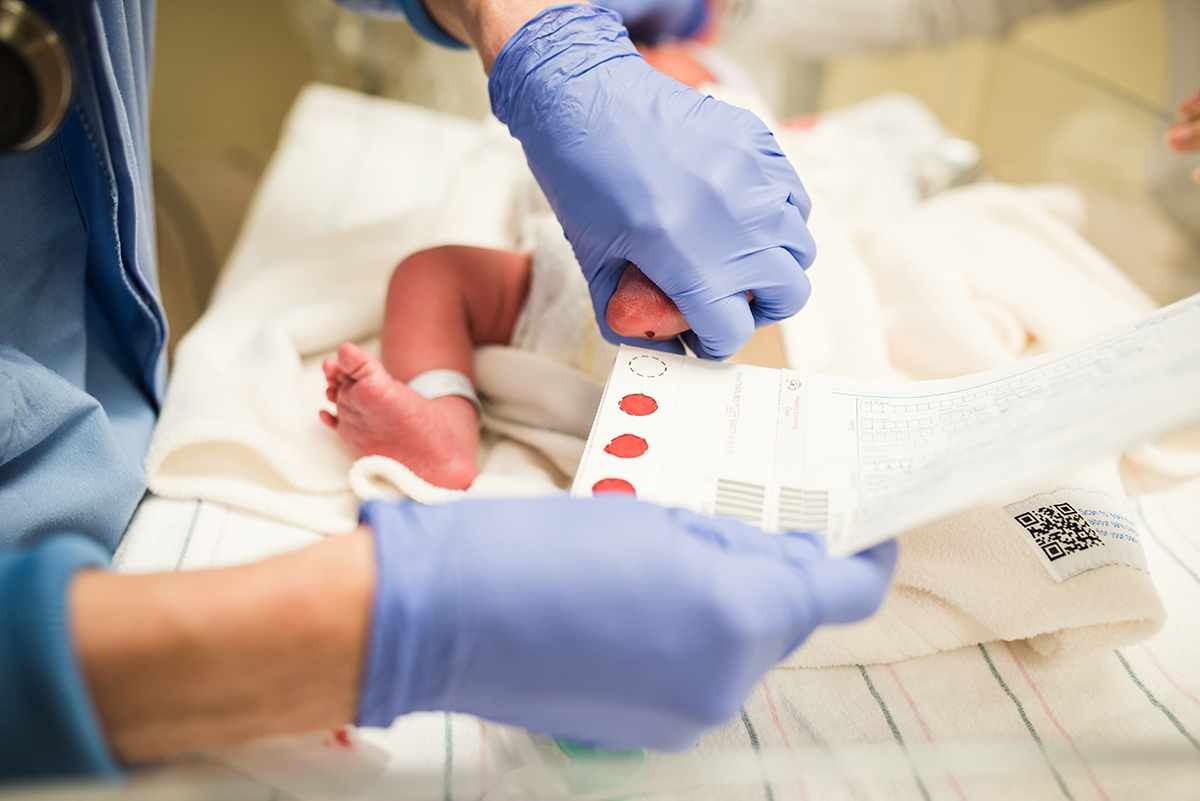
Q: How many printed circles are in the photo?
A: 4